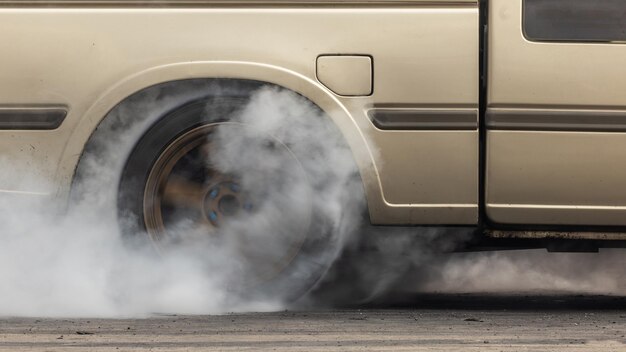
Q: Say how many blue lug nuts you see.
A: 4